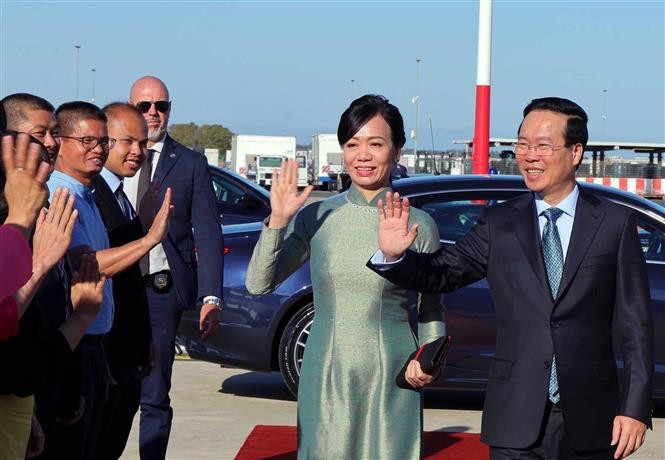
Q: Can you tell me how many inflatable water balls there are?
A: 0